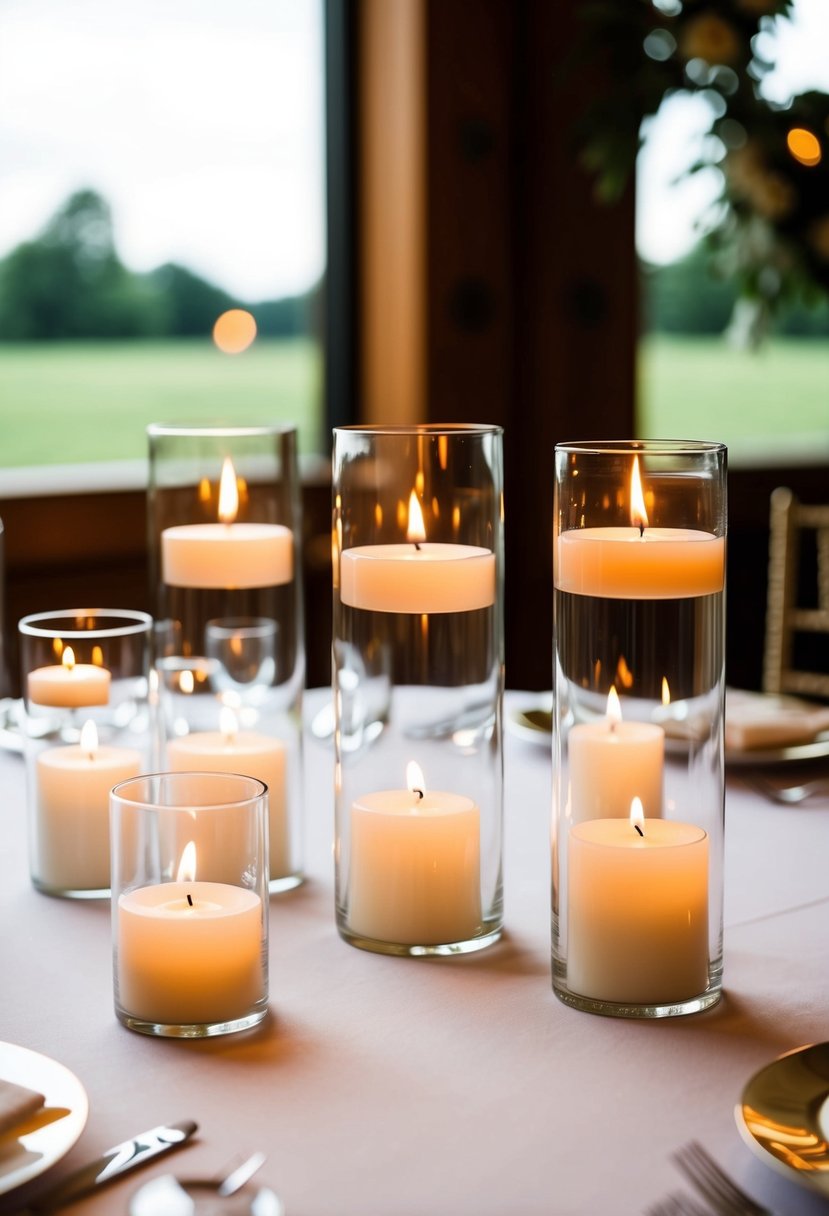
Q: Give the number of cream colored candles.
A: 10